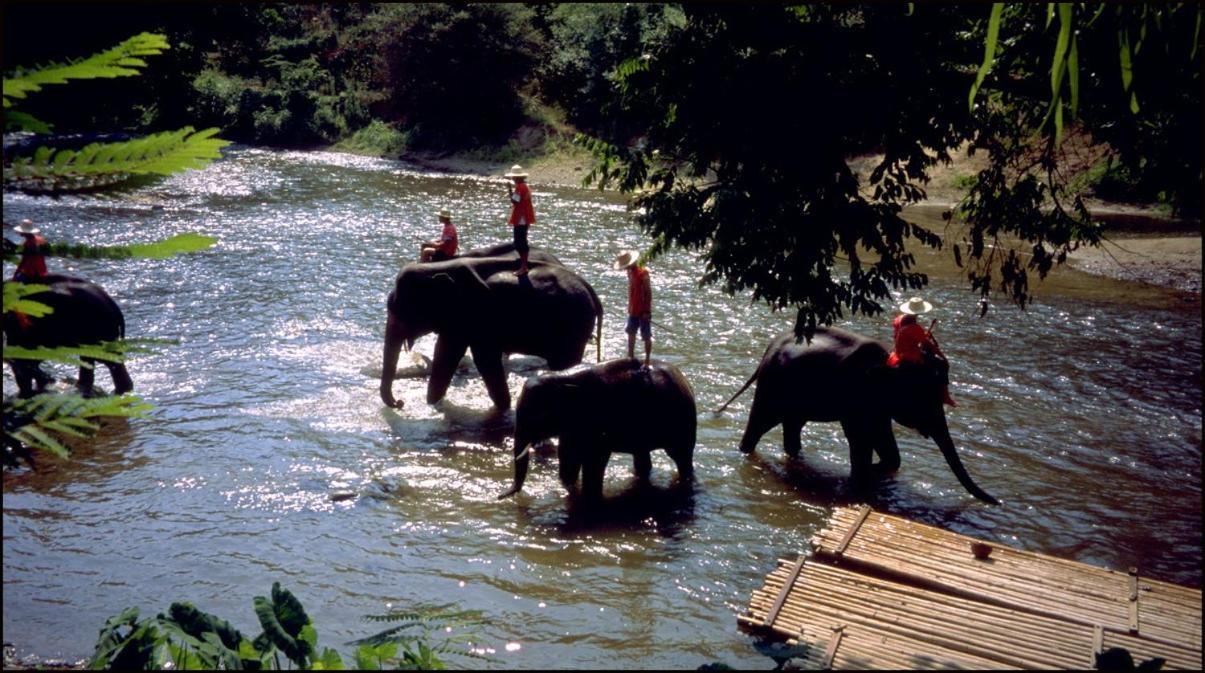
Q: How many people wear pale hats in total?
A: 5